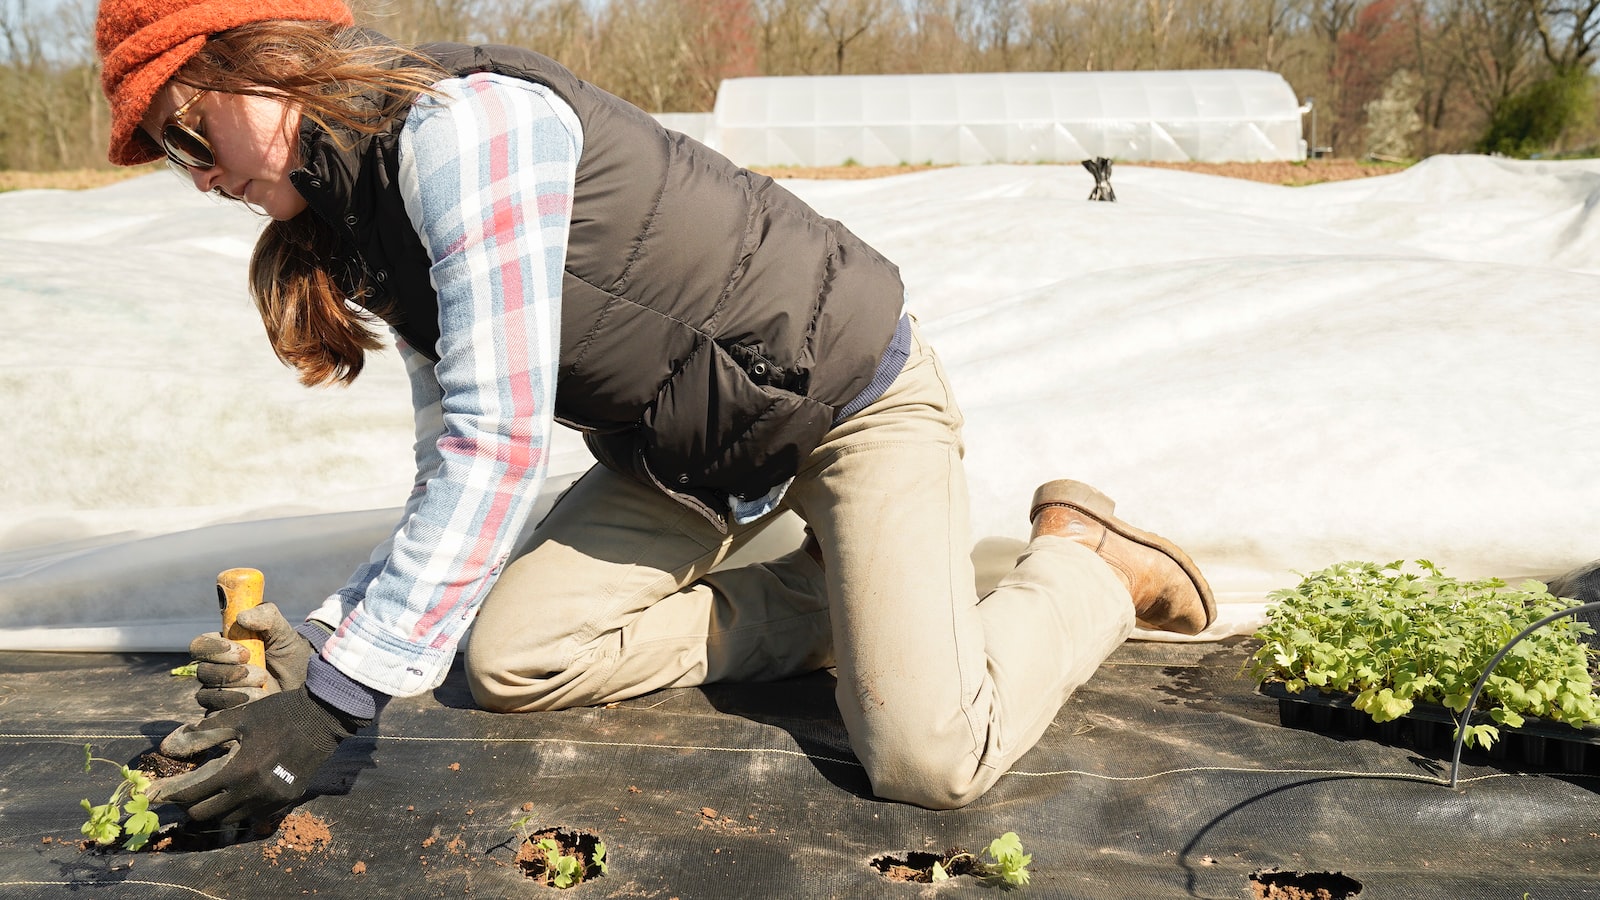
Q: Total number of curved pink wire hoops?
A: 0